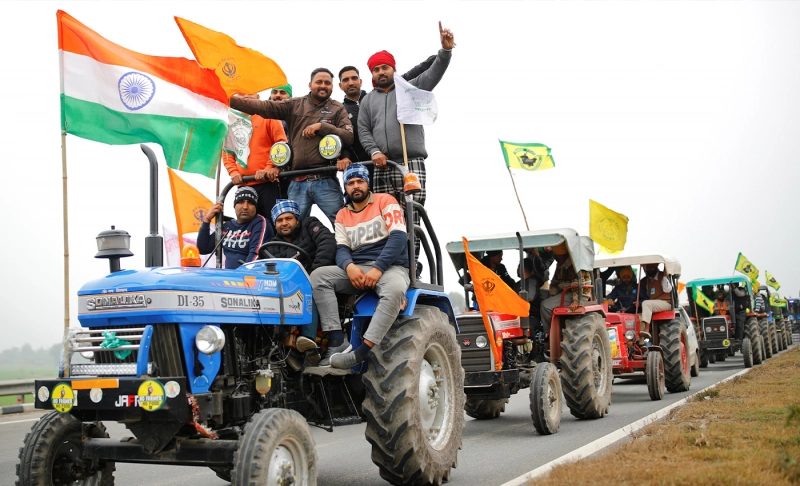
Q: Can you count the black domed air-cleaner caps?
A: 1